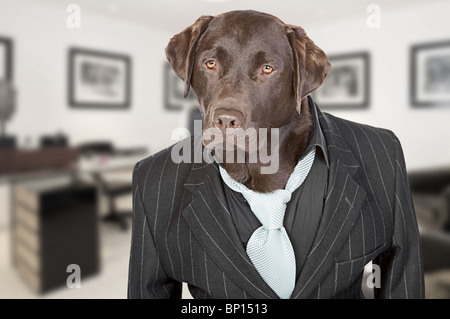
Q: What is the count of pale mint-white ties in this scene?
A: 1